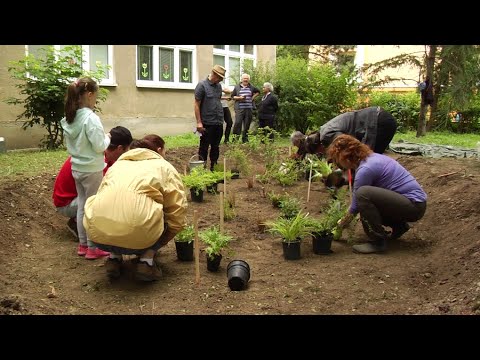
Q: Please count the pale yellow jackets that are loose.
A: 1